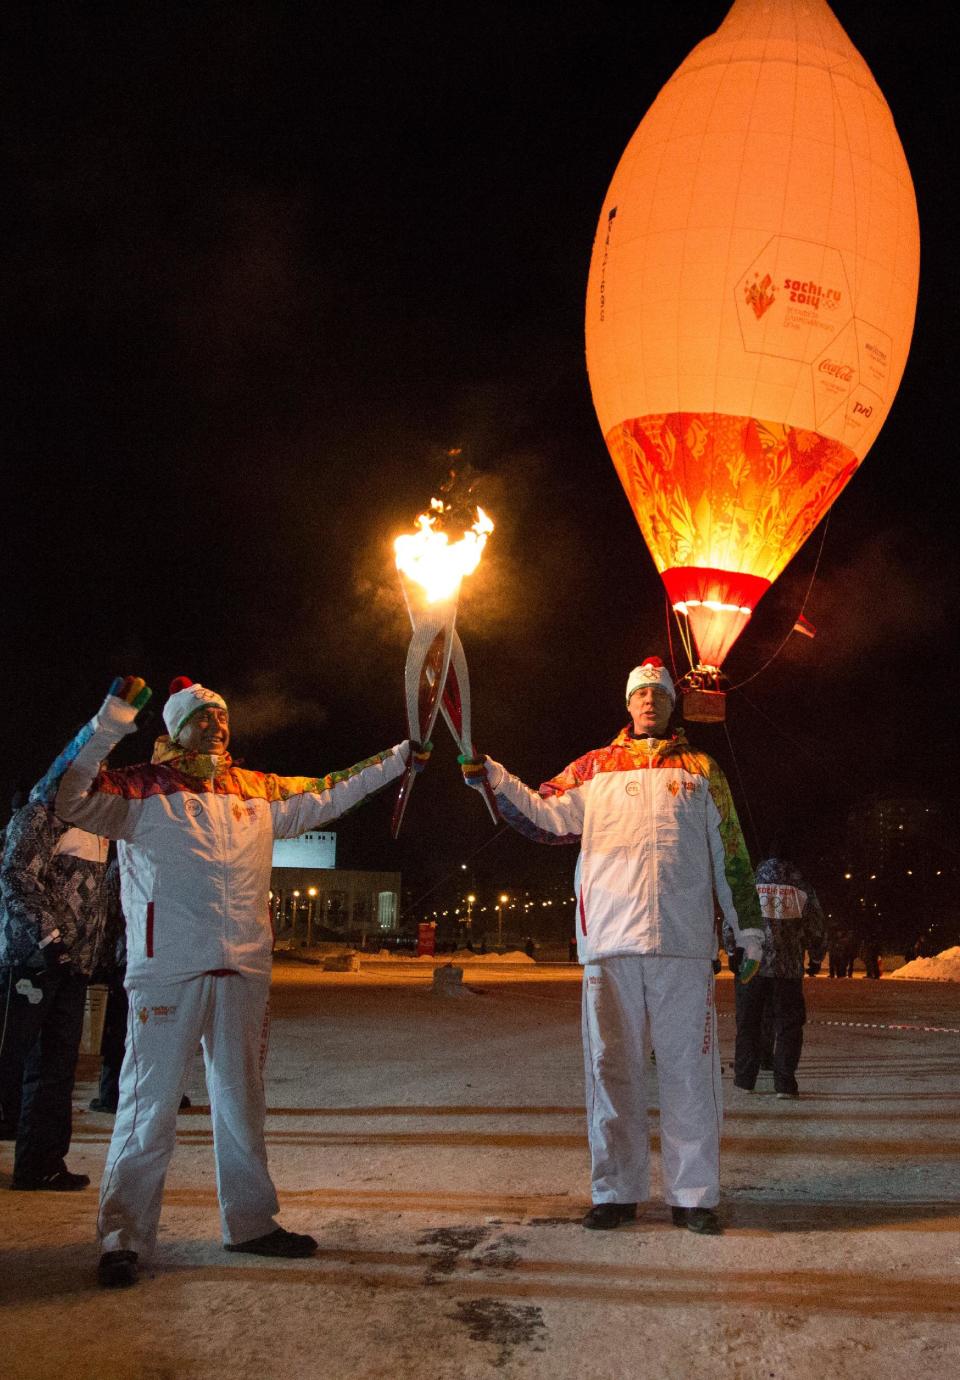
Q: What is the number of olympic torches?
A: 2